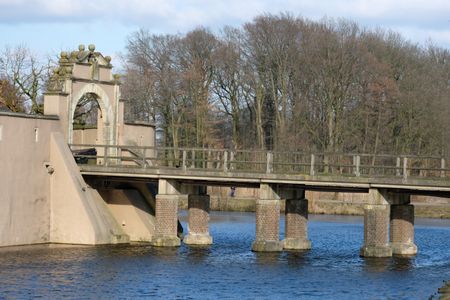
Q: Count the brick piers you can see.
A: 6